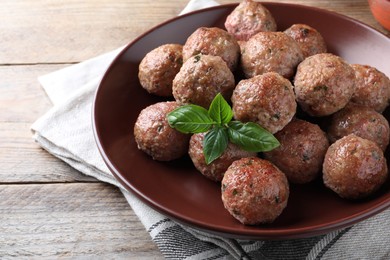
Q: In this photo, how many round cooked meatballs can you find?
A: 15